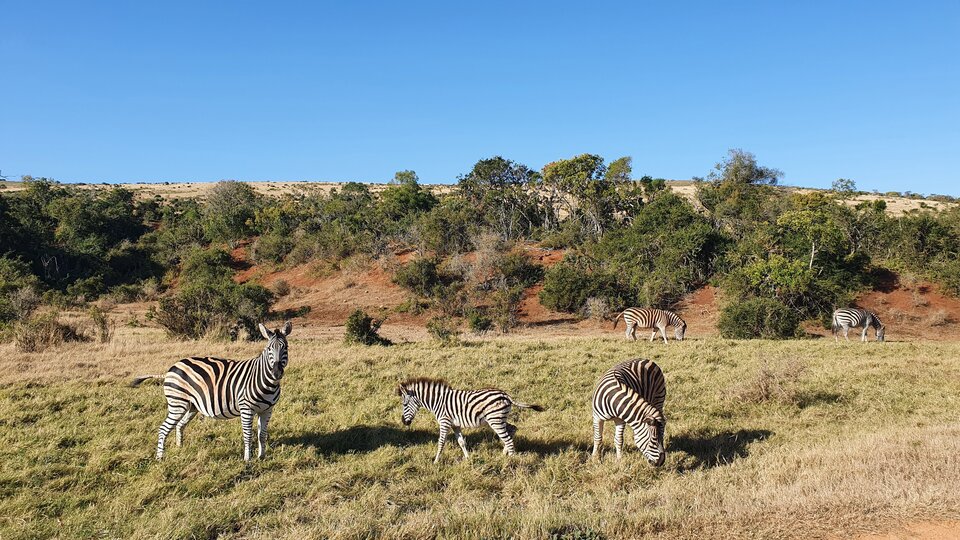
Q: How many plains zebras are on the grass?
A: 5